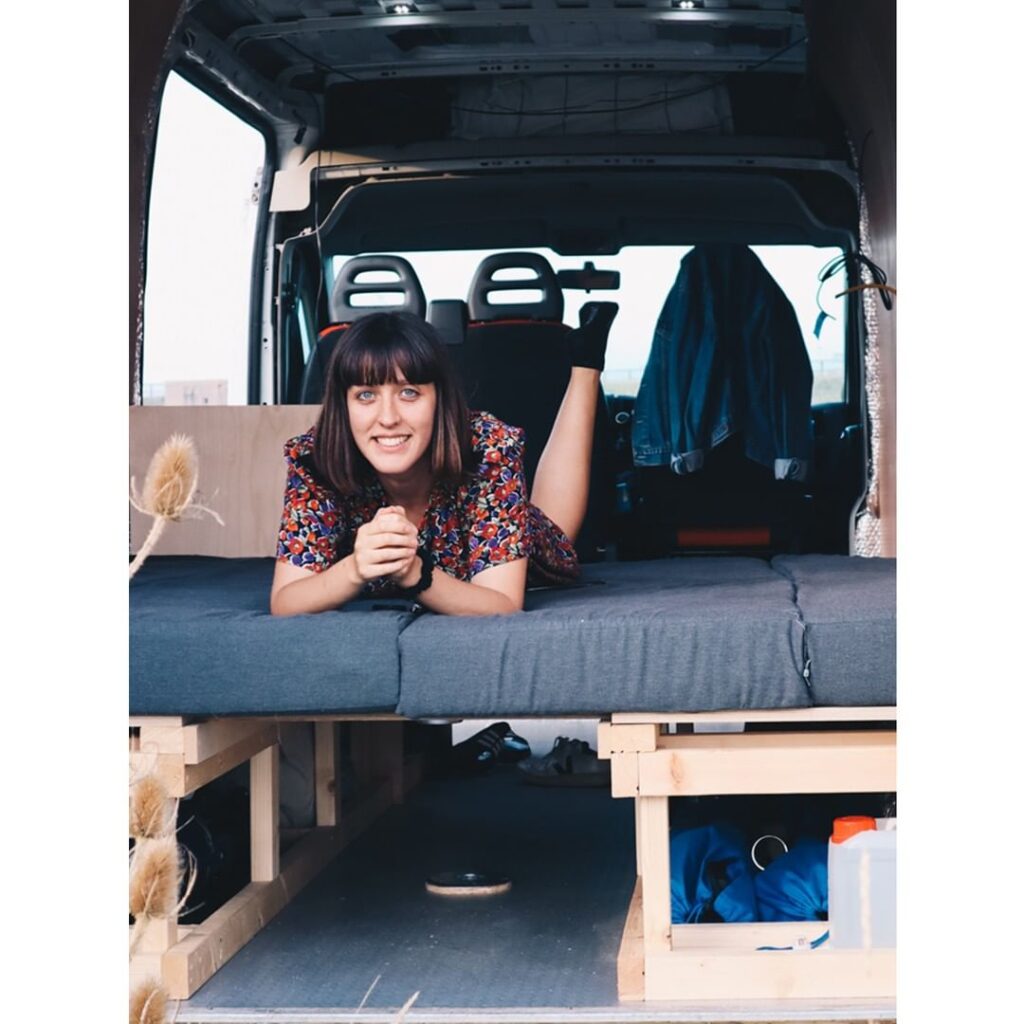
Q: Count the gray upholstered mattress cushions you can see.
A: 3